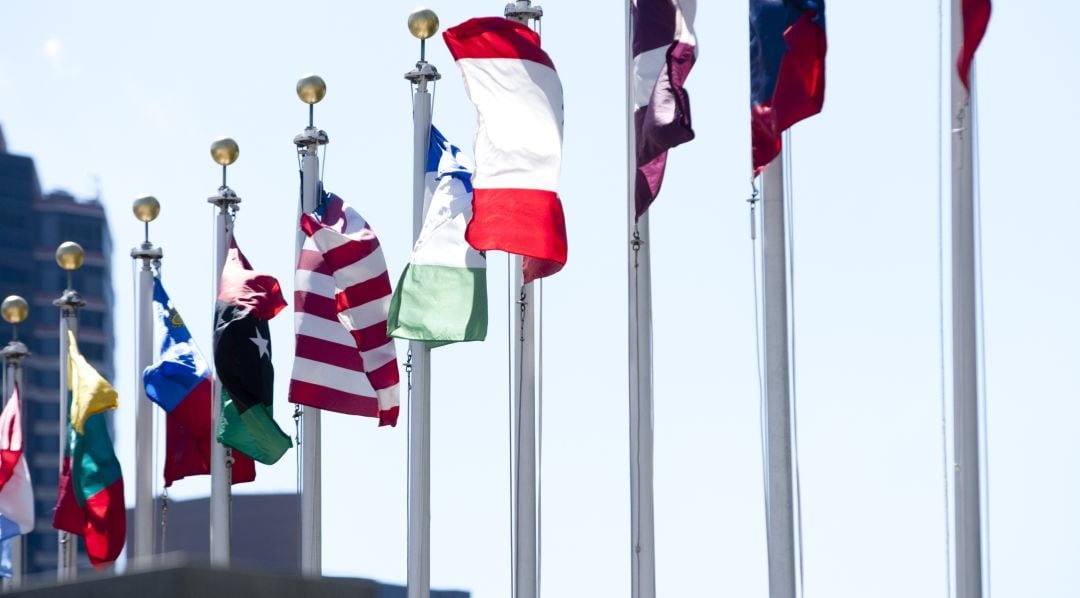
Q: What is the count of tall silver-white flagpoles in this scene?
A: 10